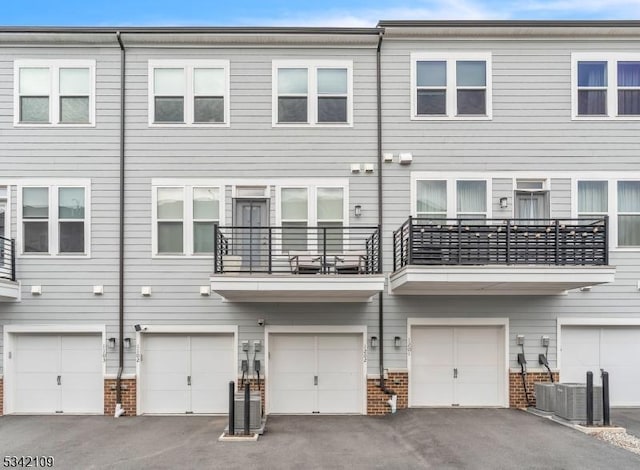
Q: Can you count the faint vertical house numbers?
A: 4